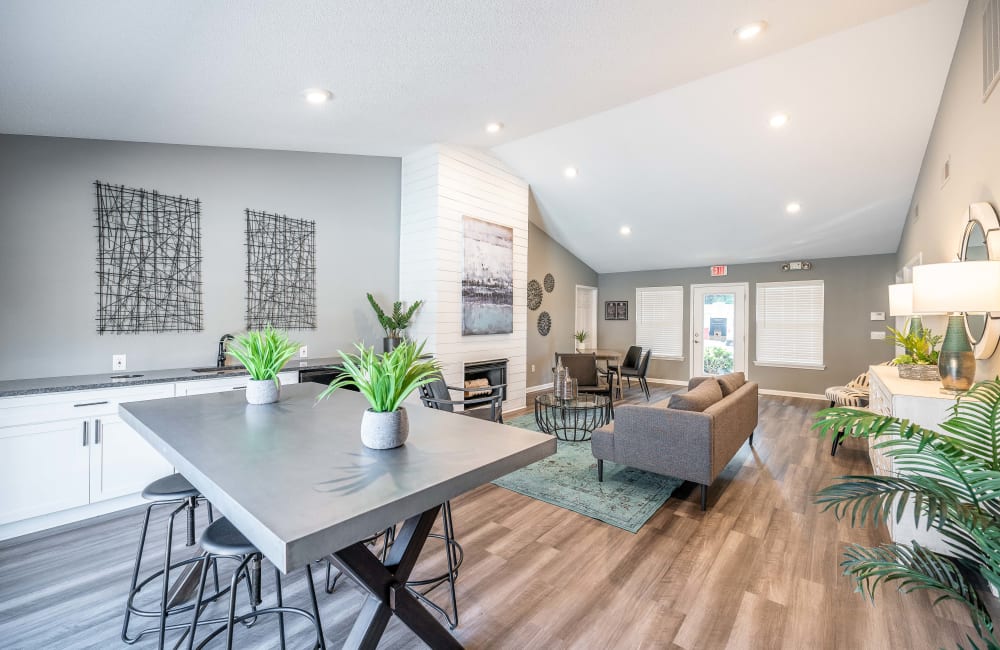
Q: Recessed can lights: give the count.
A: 7